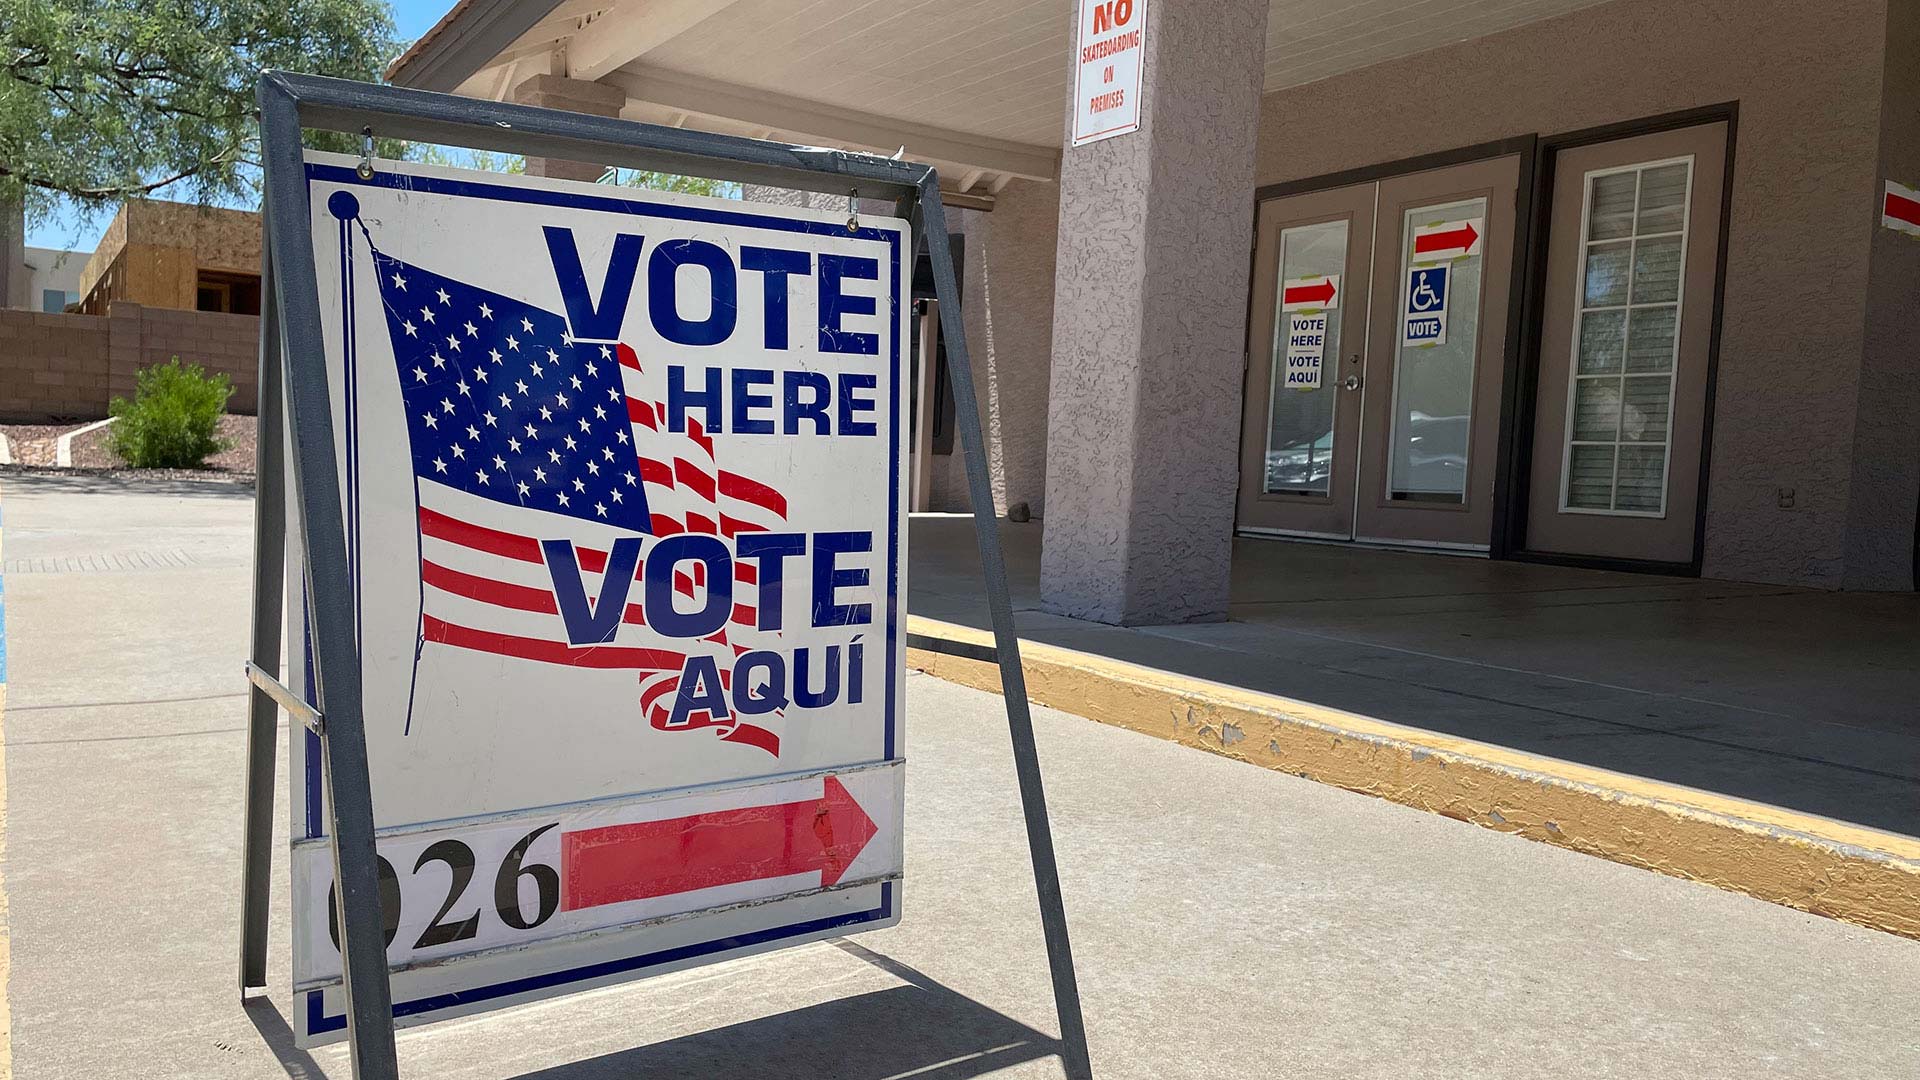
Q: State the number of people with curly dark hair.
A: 0